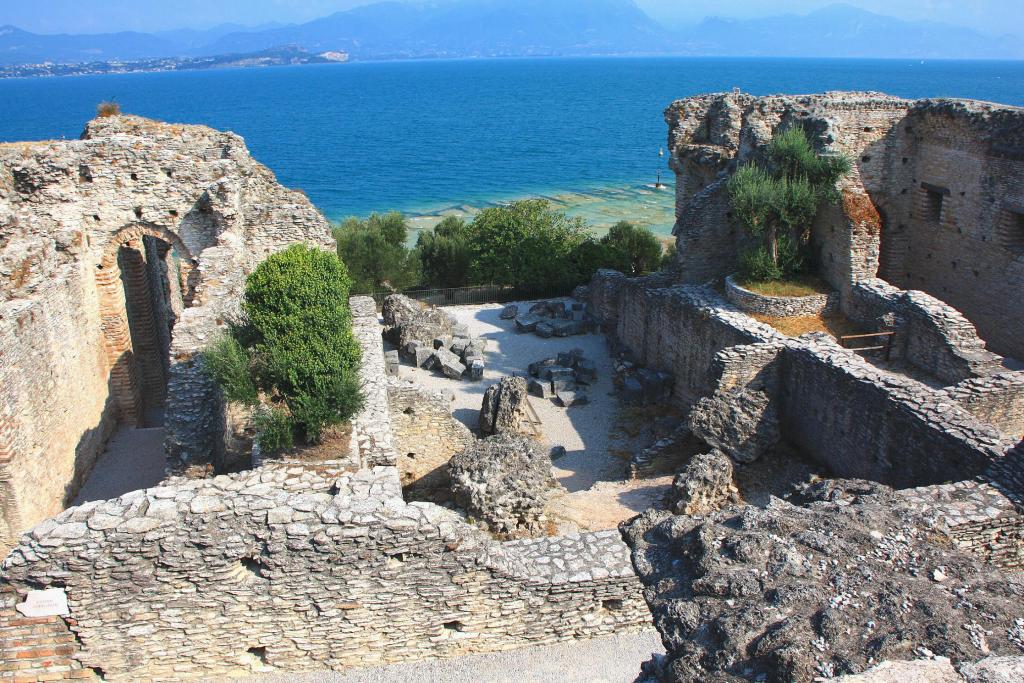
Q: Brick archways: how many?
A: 1